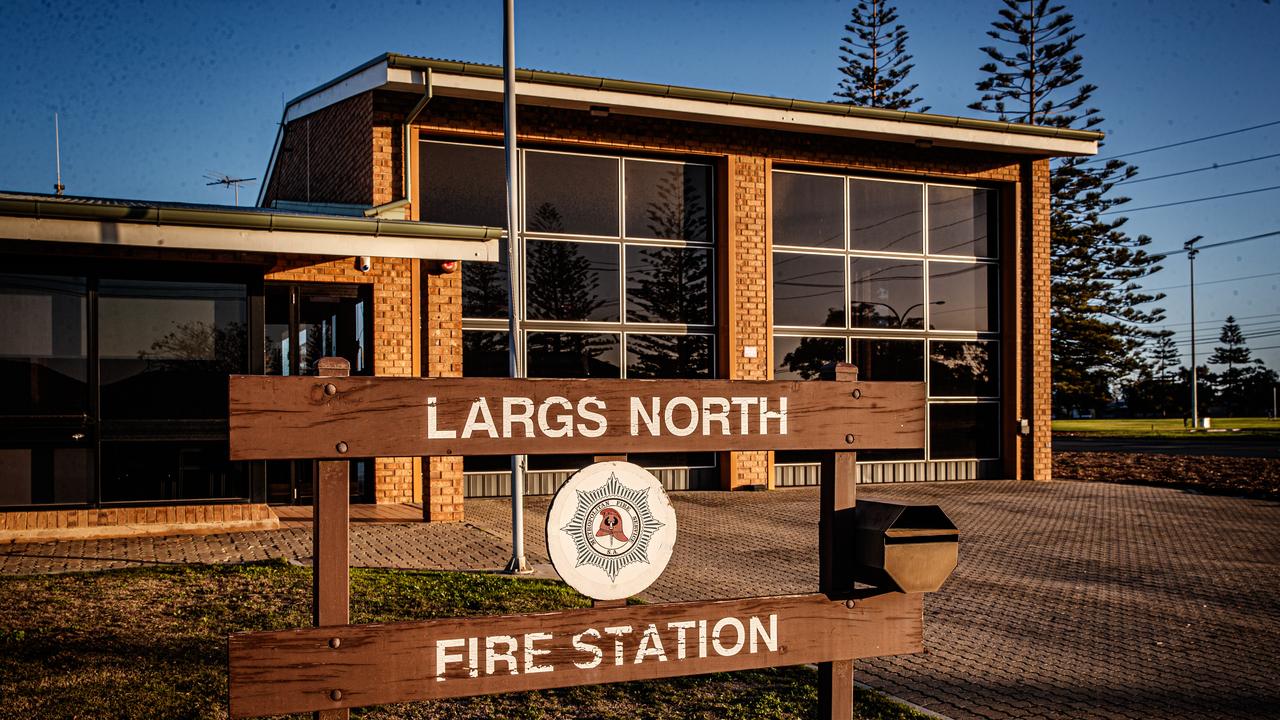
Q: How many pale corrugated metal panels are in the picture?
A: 2